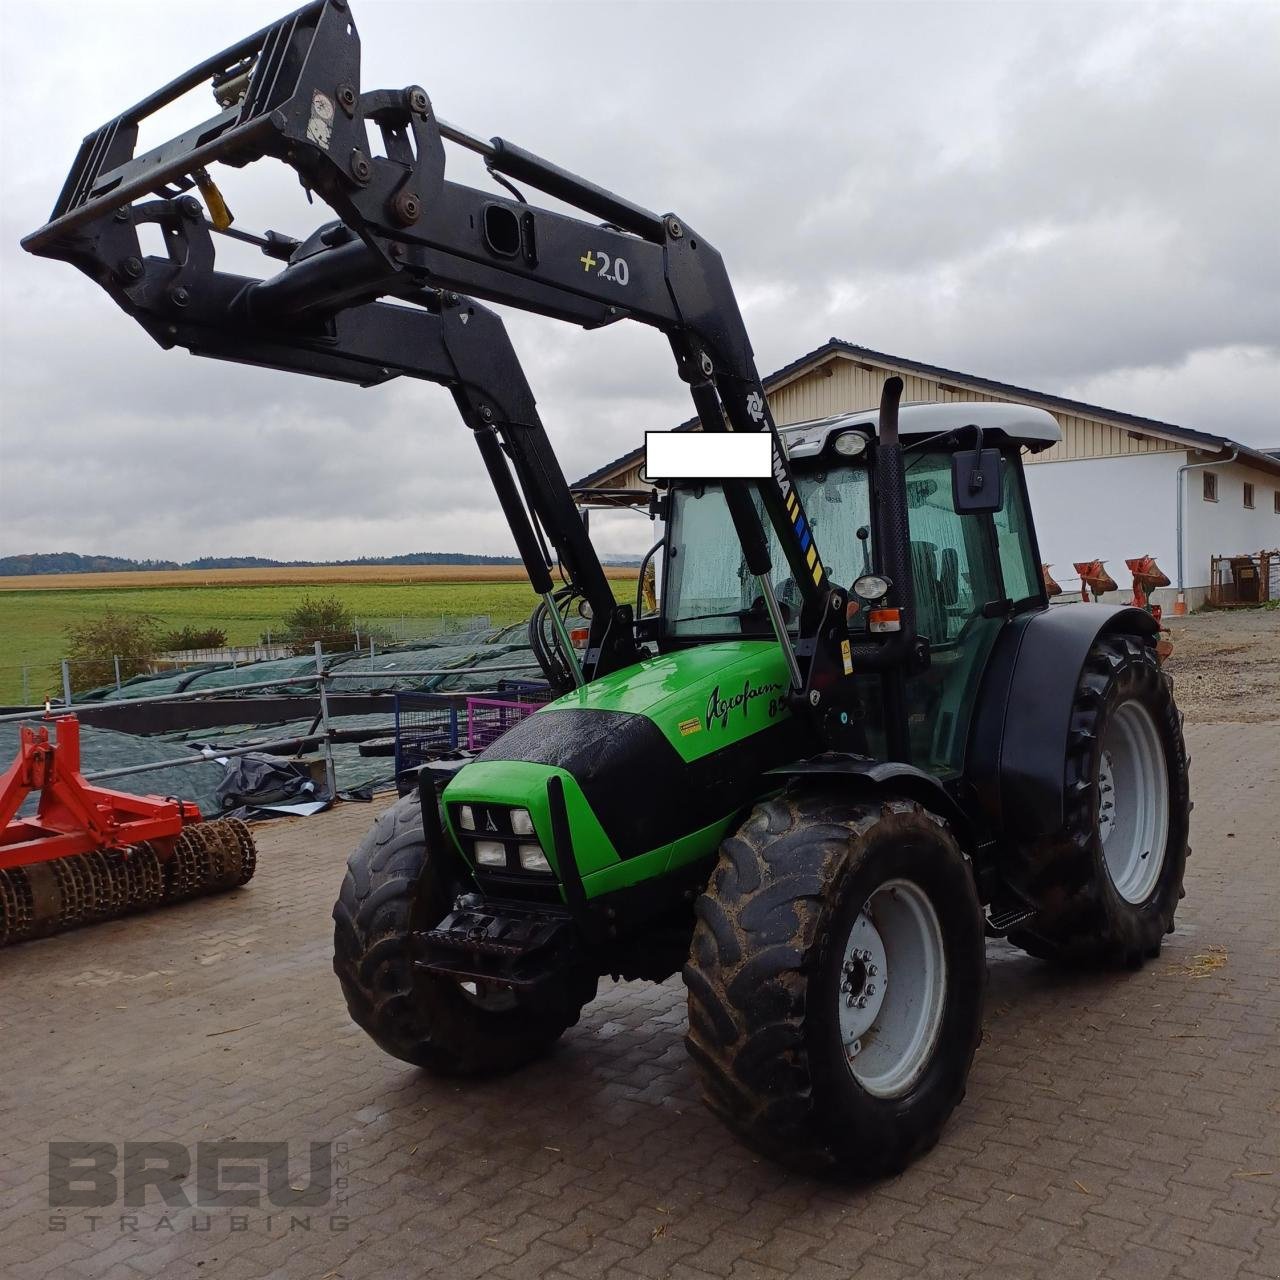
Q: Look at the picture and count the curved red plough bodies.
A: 3